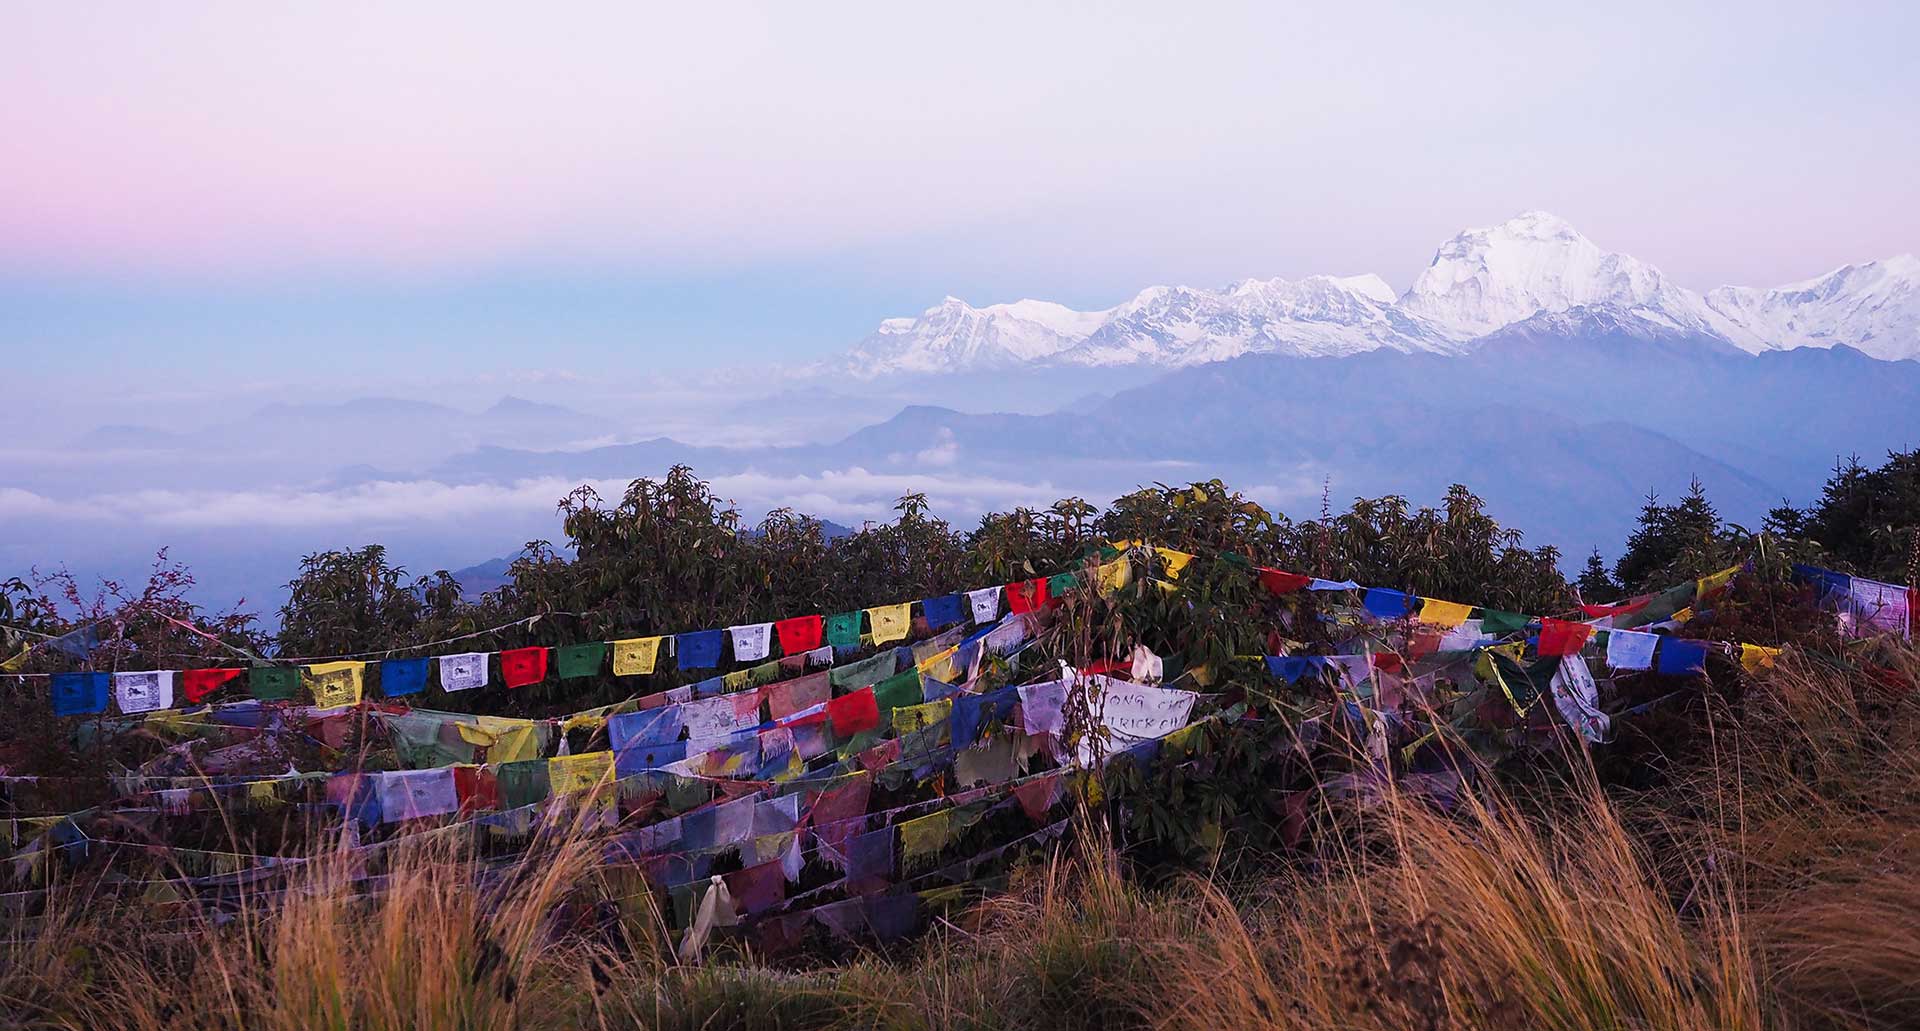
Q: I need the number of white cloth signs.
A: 1